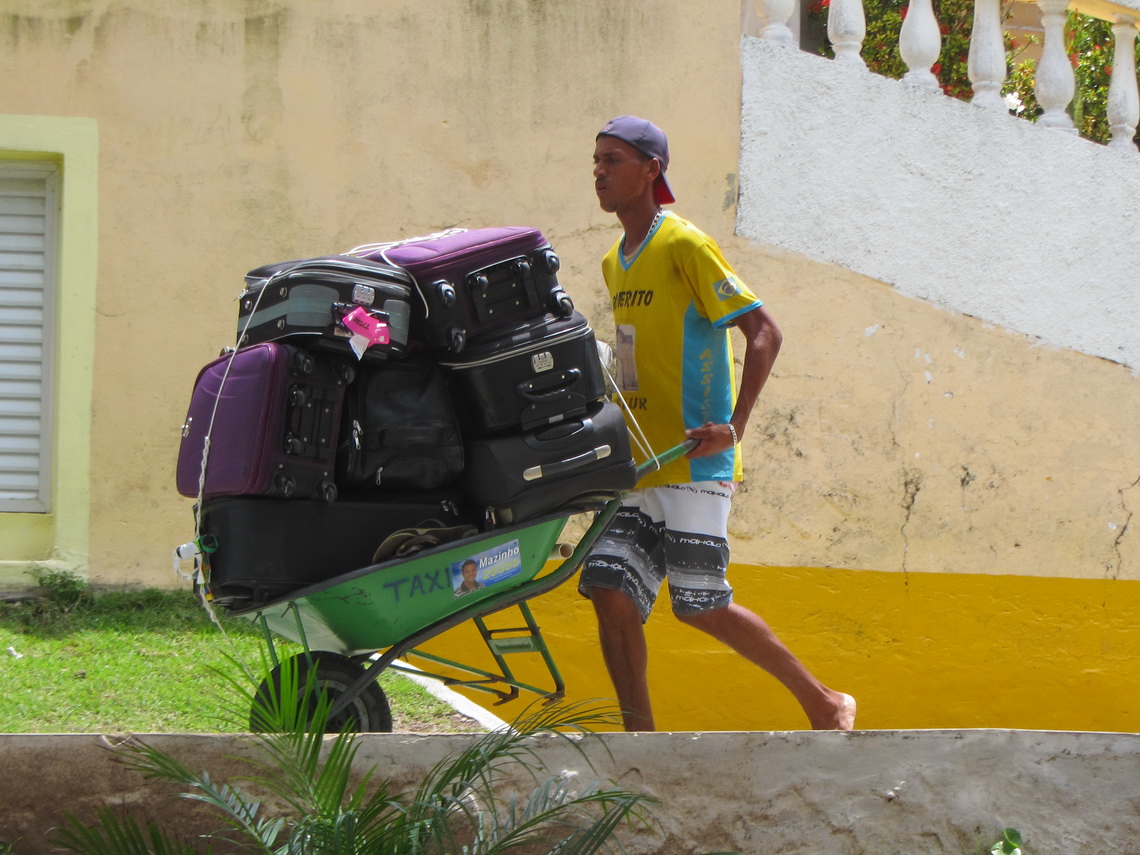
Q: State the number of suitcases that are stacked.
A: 7